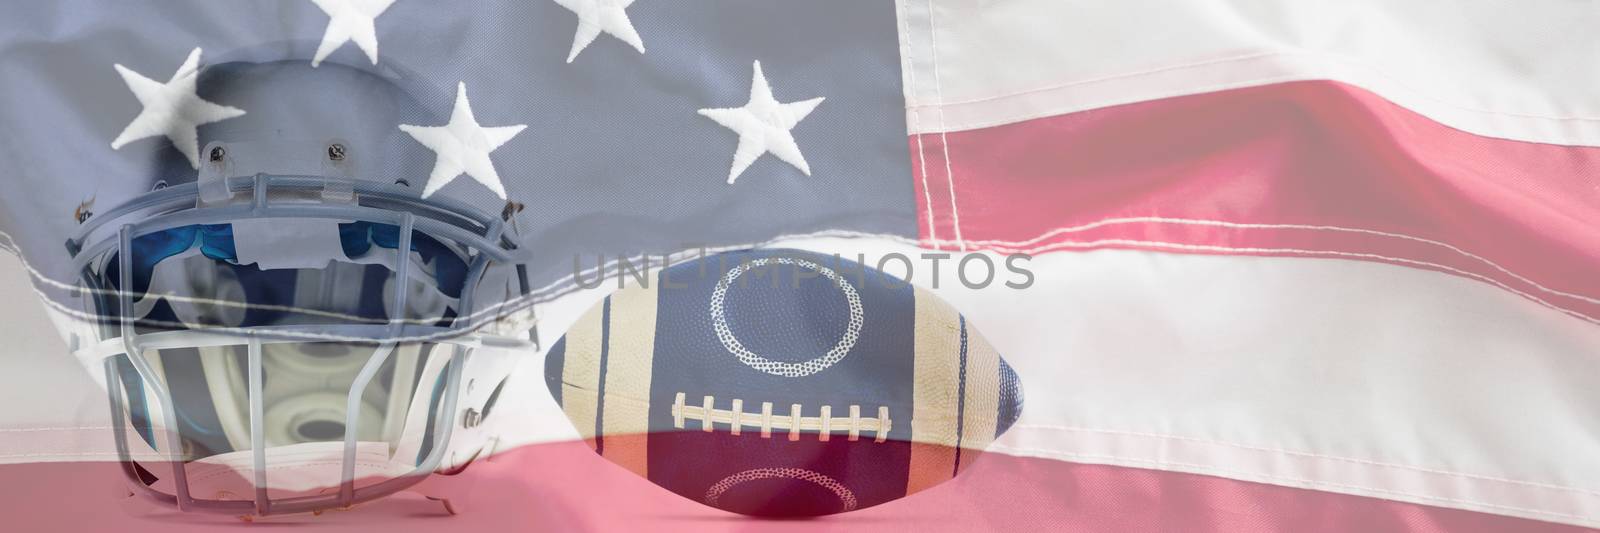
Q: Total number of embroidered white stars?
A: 5